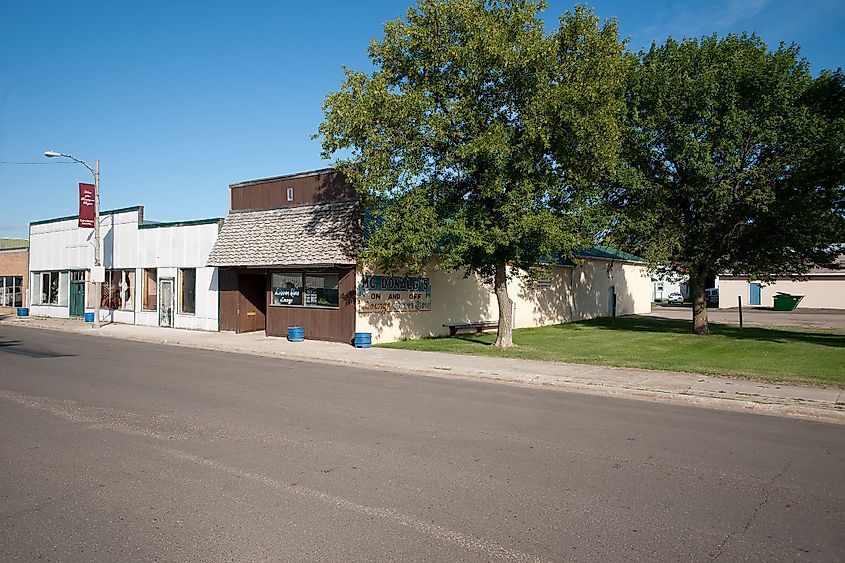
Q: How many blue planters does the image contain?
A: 4